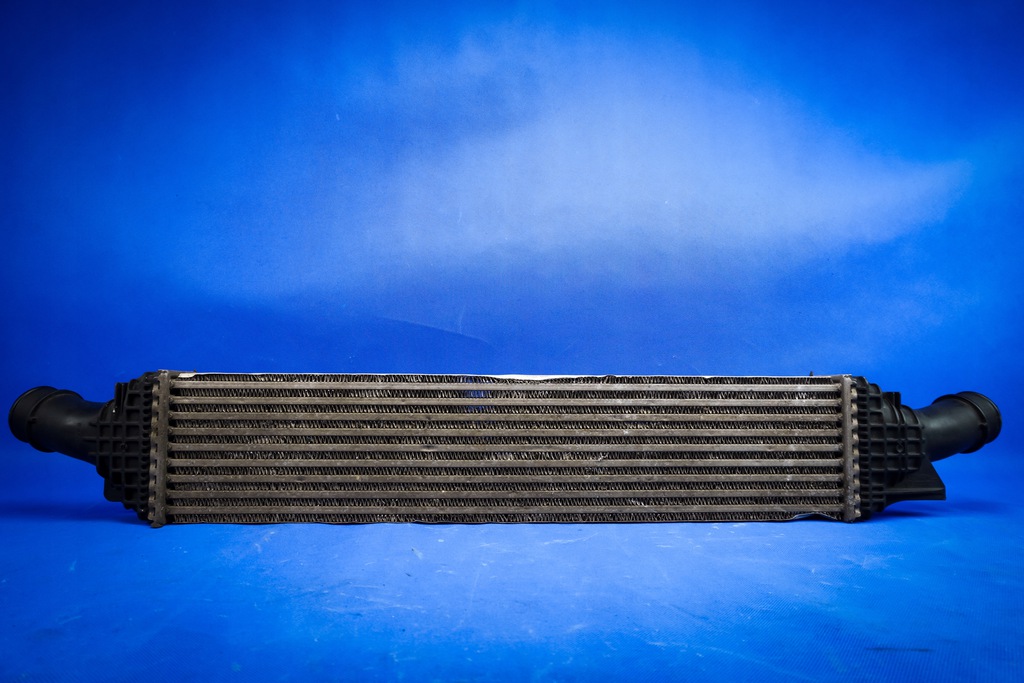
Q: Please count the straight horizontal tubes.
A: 9